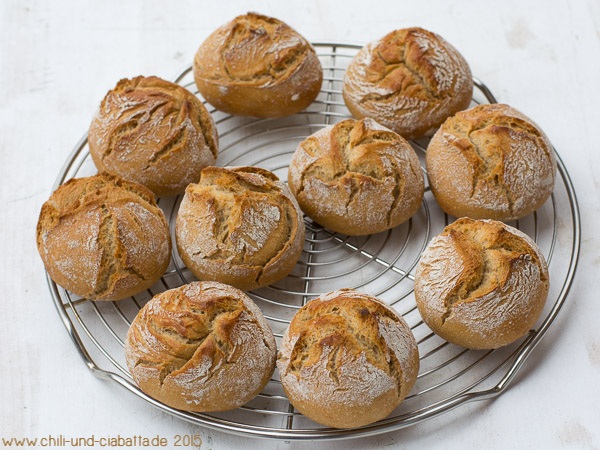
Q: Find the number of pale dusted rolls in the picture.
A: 10